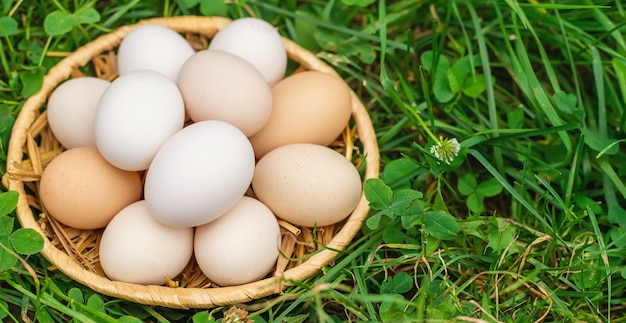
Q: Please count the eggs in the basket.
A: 11